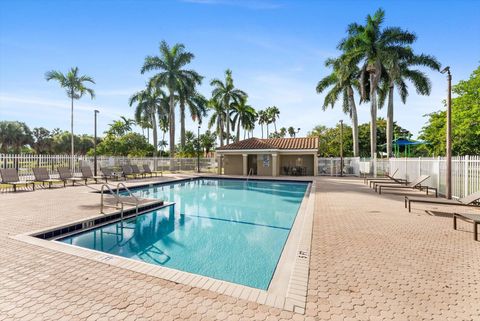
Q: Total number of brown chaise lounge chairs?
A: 13